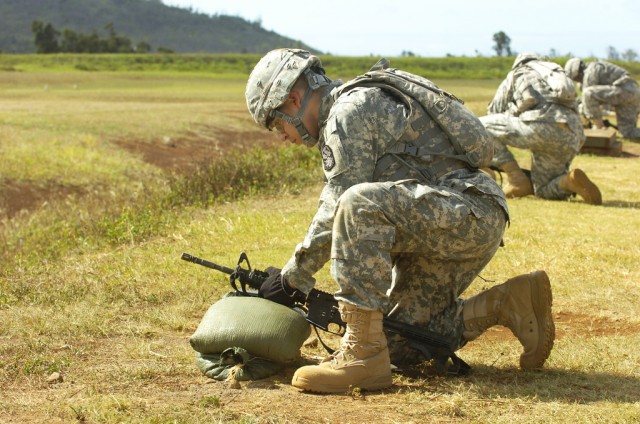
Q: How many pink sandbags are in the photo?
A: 0